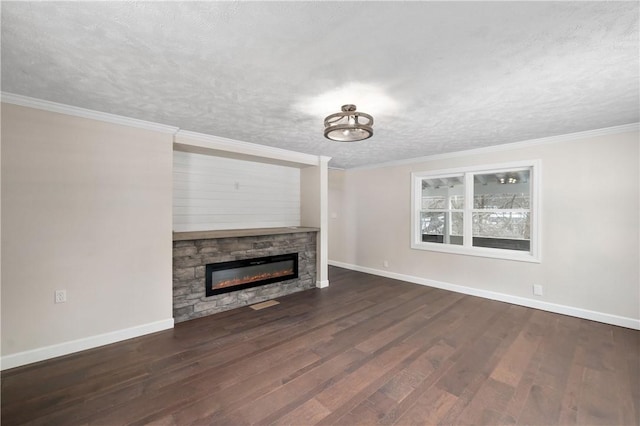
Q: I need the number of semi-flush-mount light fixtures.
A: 1